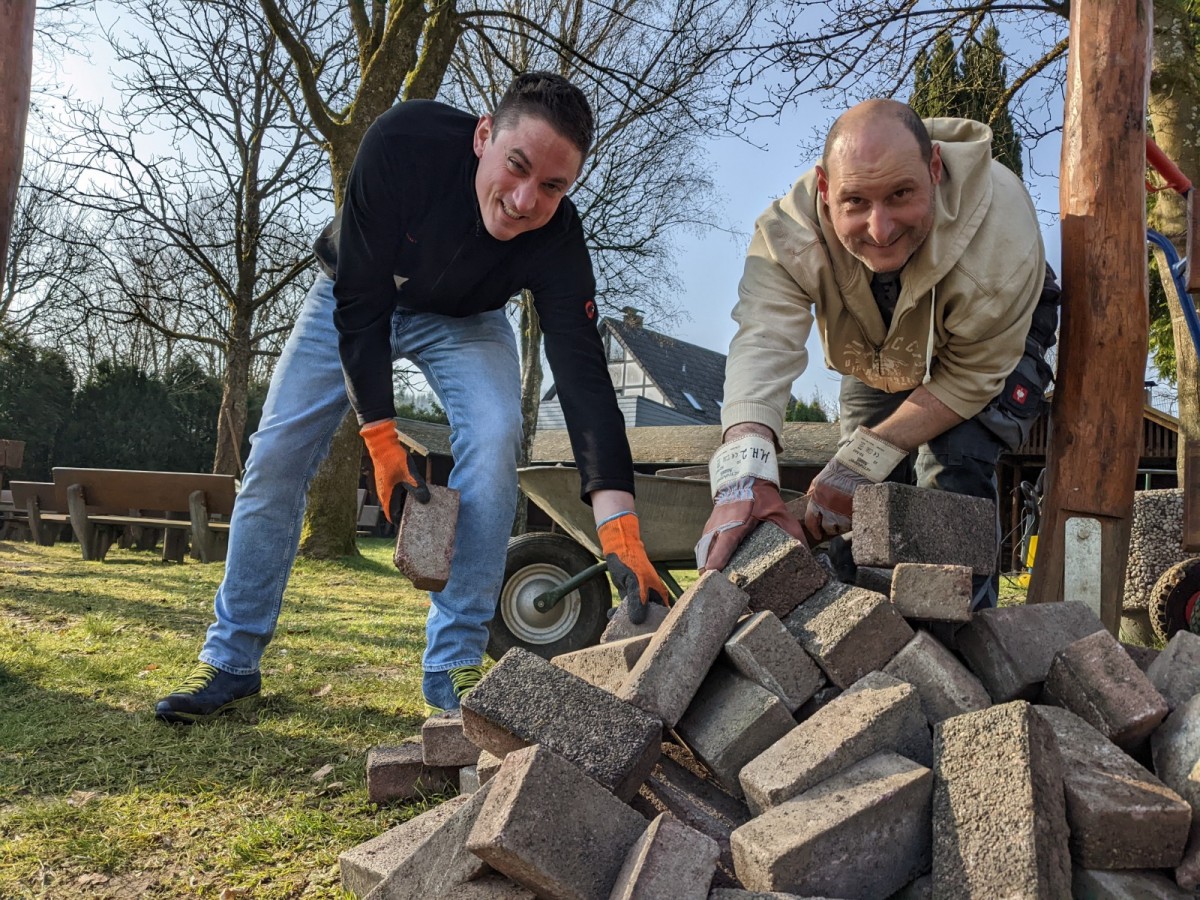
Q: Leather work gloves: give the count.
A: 2